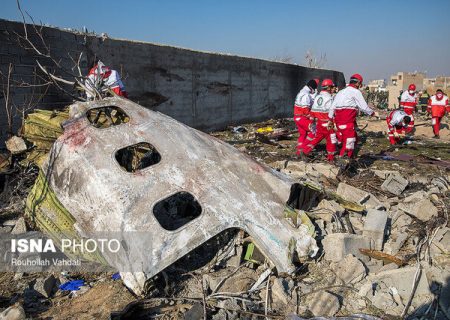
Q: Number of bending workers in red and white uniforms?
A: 2